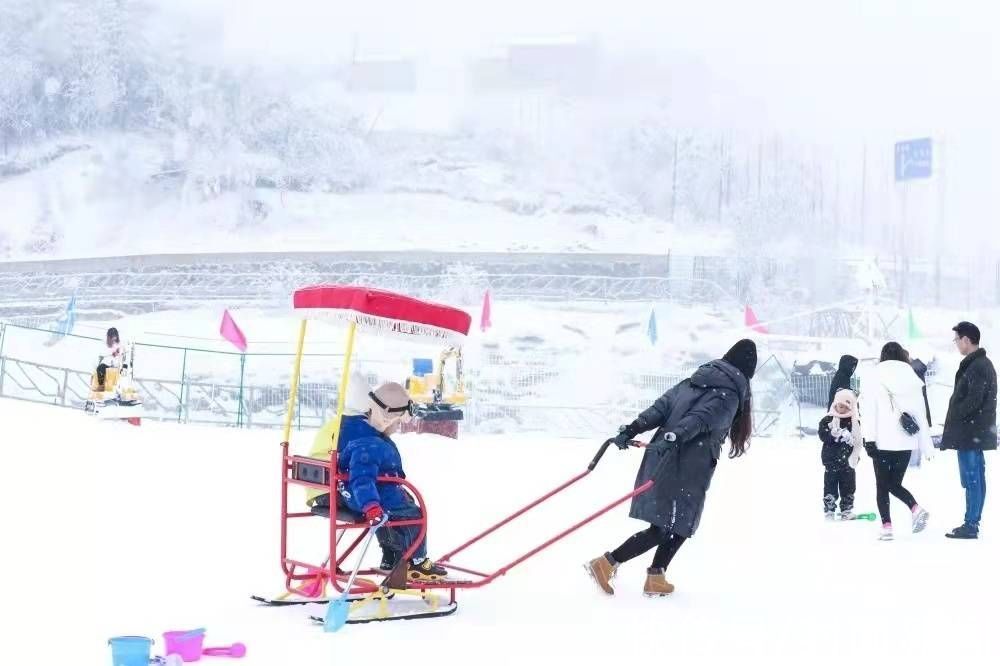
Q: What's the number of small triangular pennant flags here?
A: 6